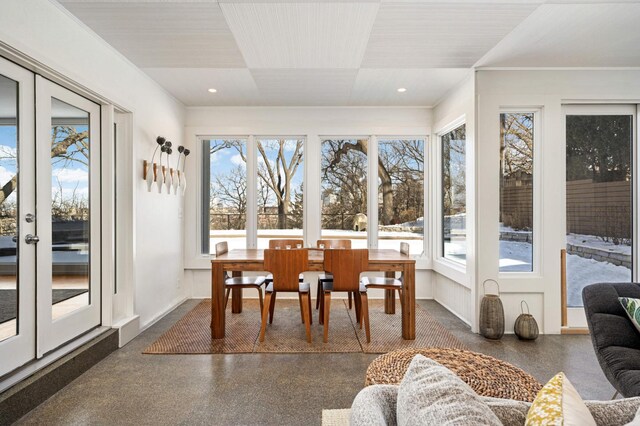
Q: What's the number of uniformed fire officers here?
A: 0